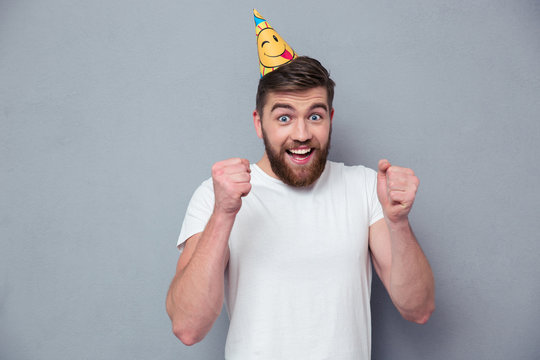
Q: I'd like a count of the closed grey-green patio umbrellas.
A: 0